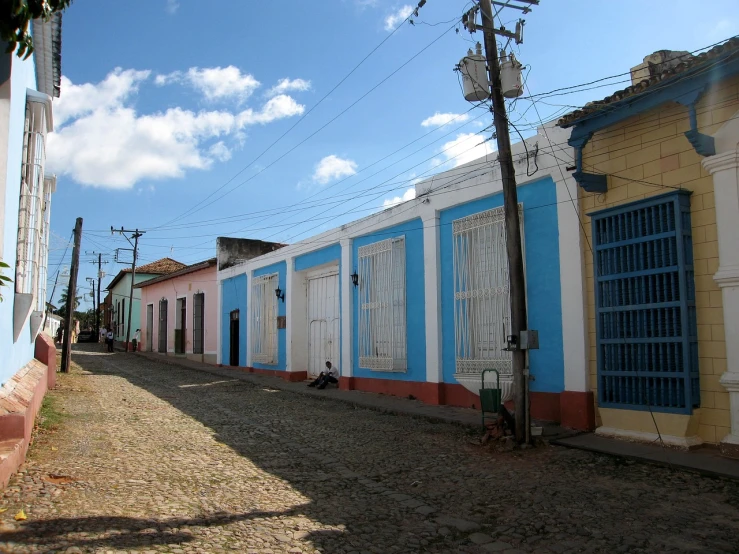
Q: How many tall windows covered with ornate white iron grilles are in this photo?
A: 3